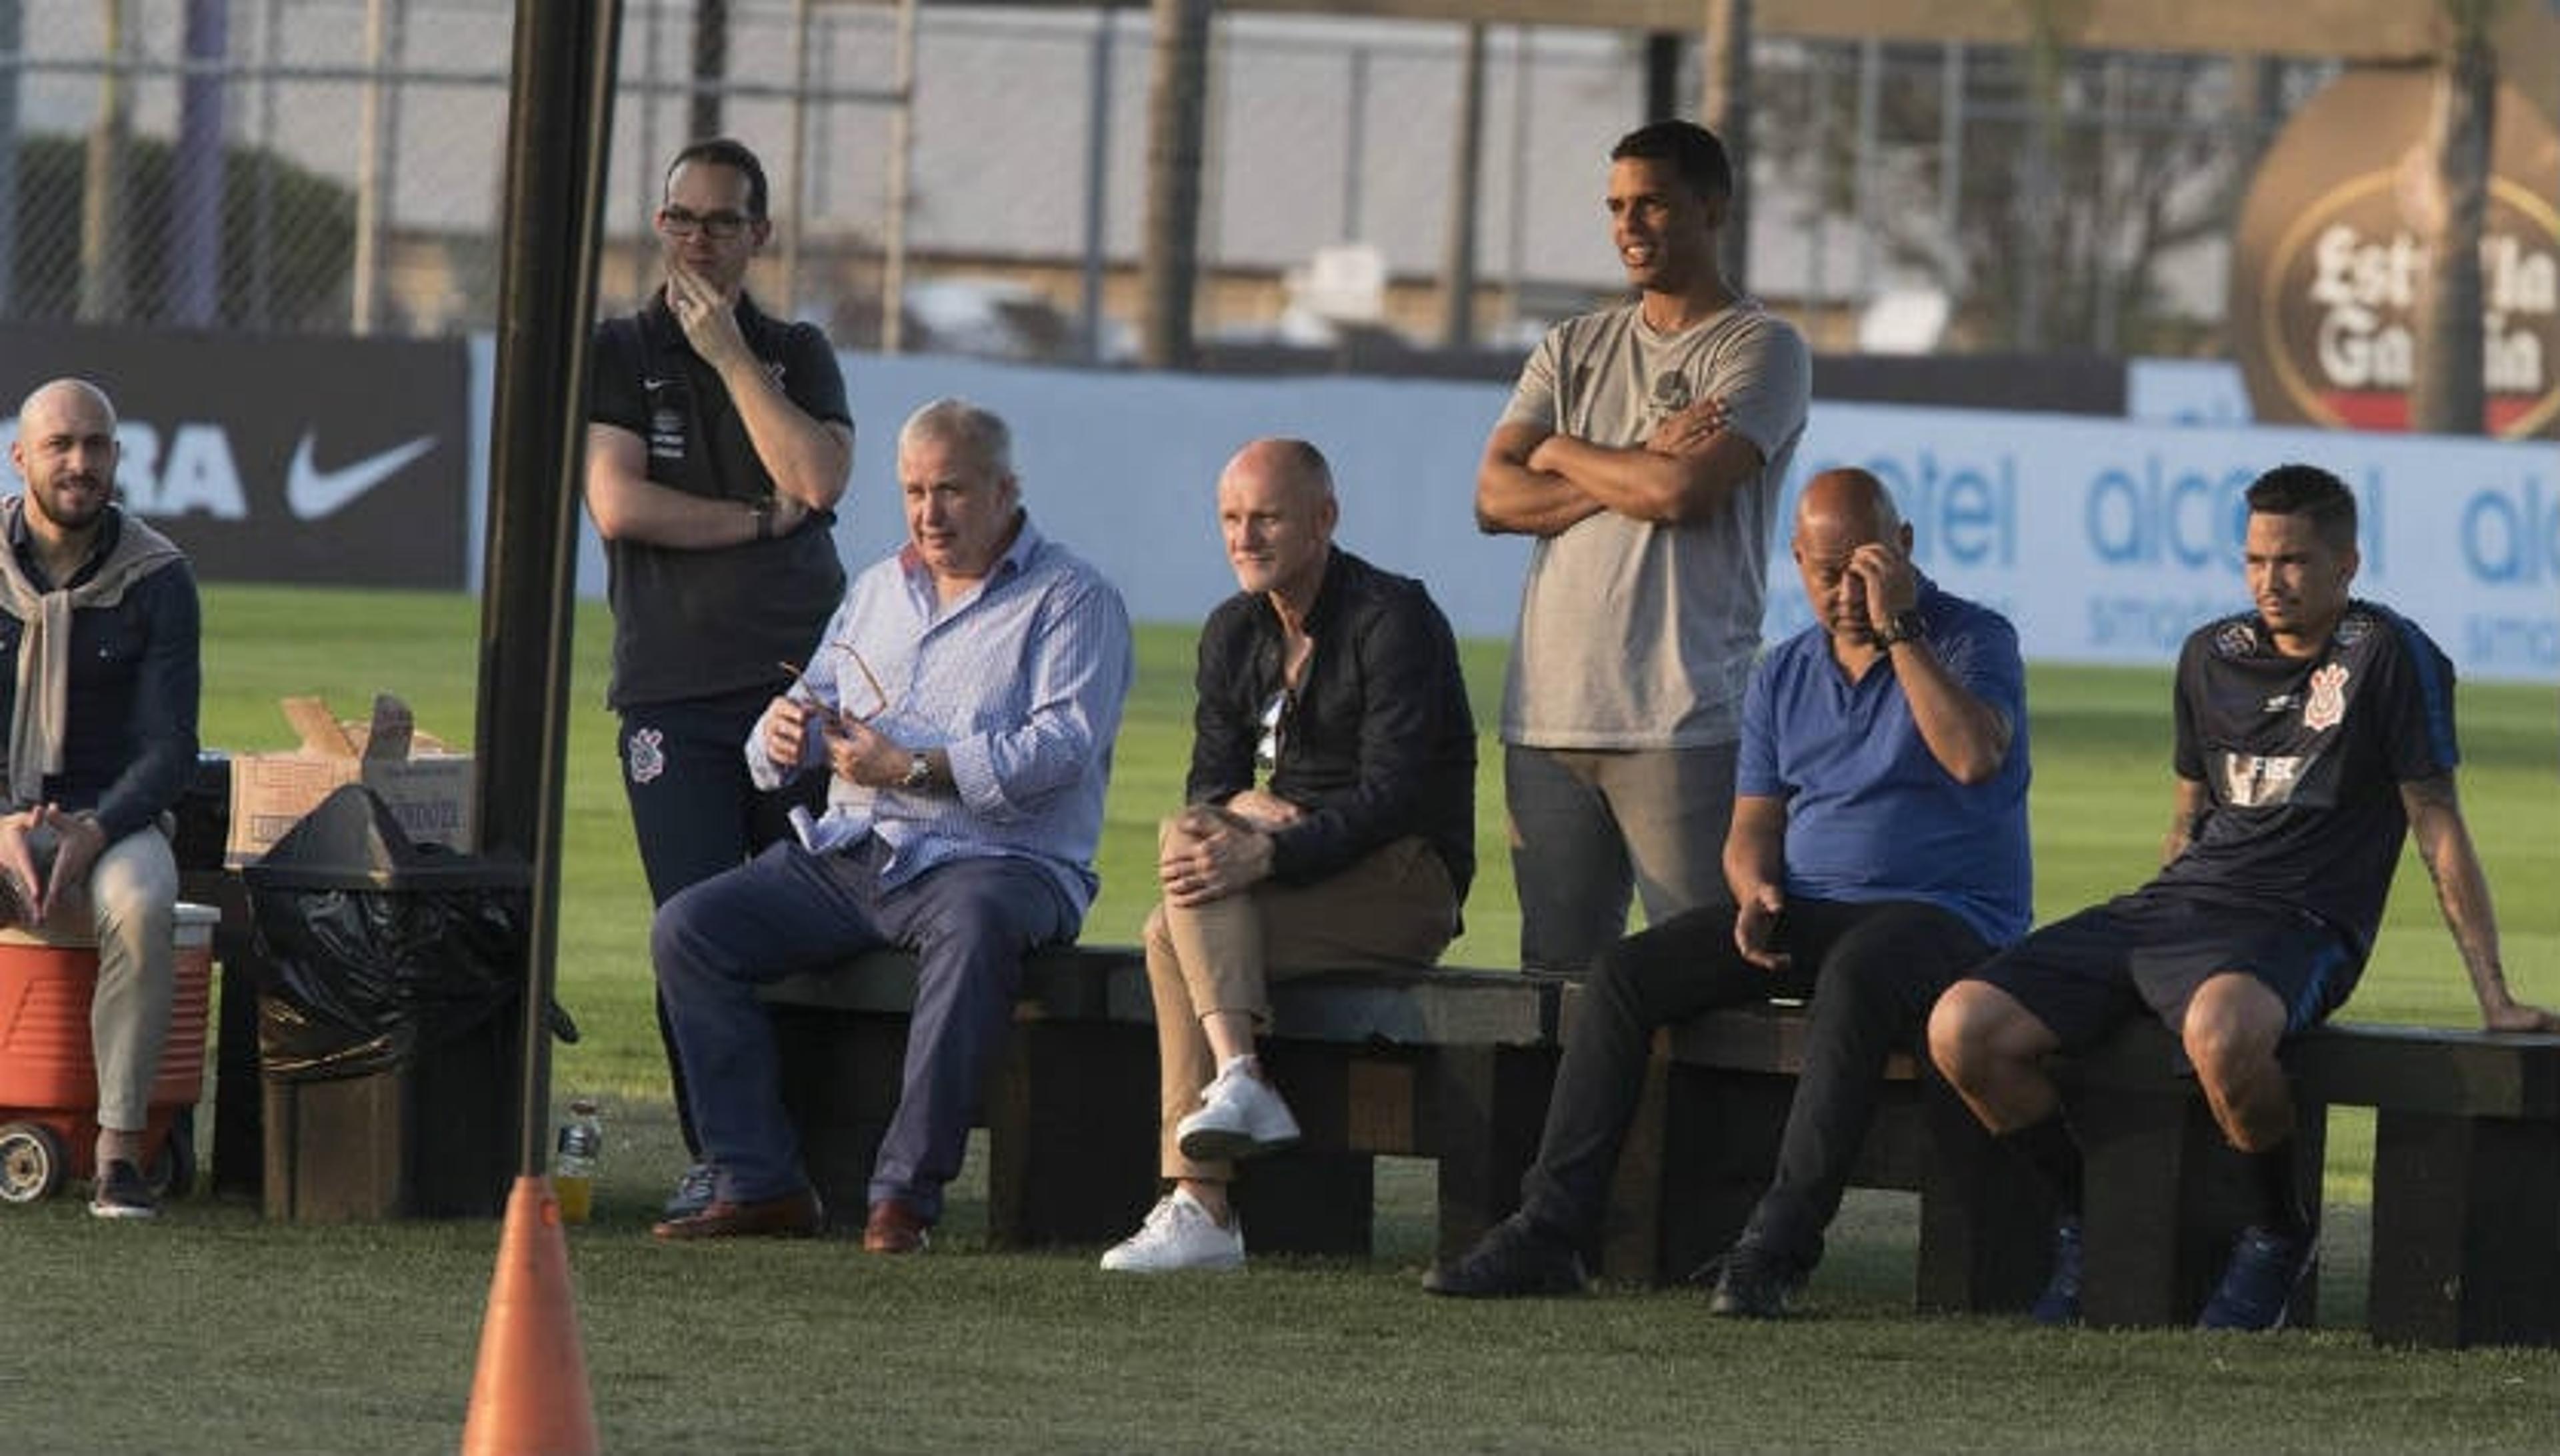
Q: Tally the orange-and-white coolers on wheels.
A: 1